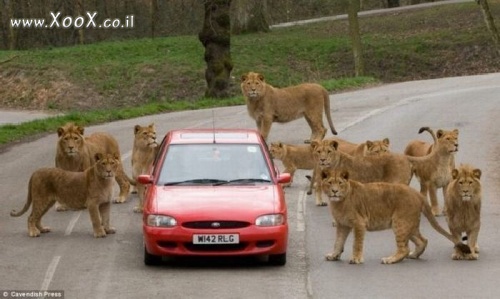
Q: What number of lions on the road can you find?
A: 10